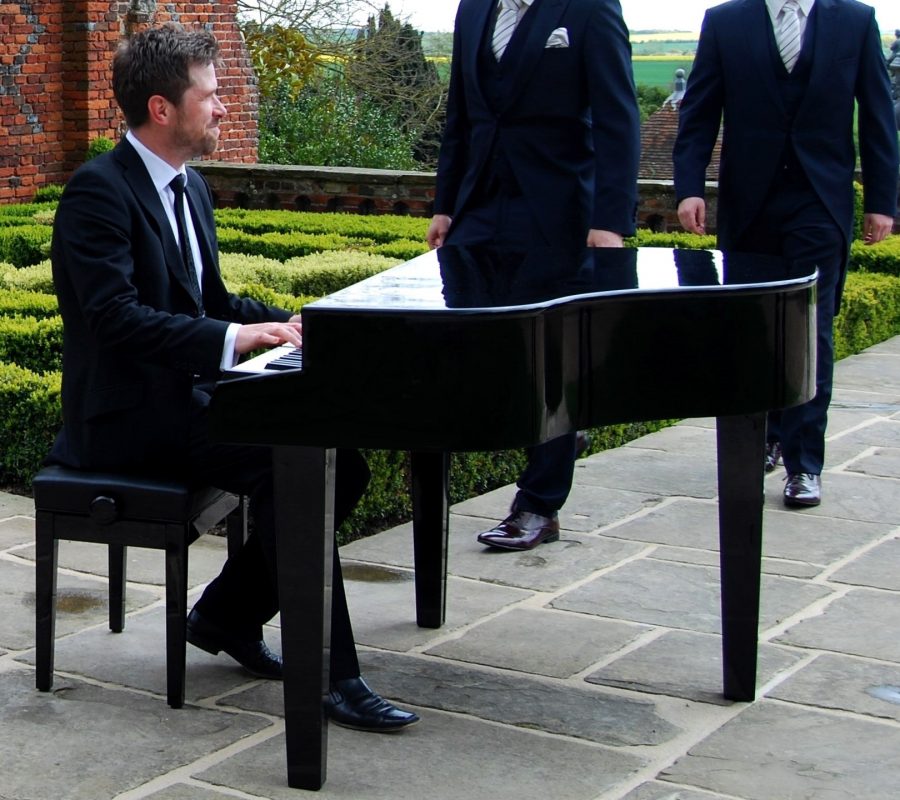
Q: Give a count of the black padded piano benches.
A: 1